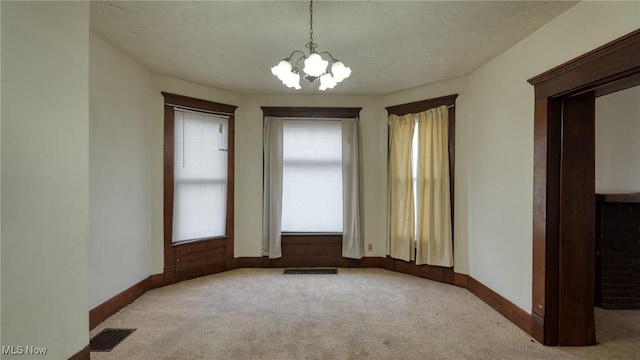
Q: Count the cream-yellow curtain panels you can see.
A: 2